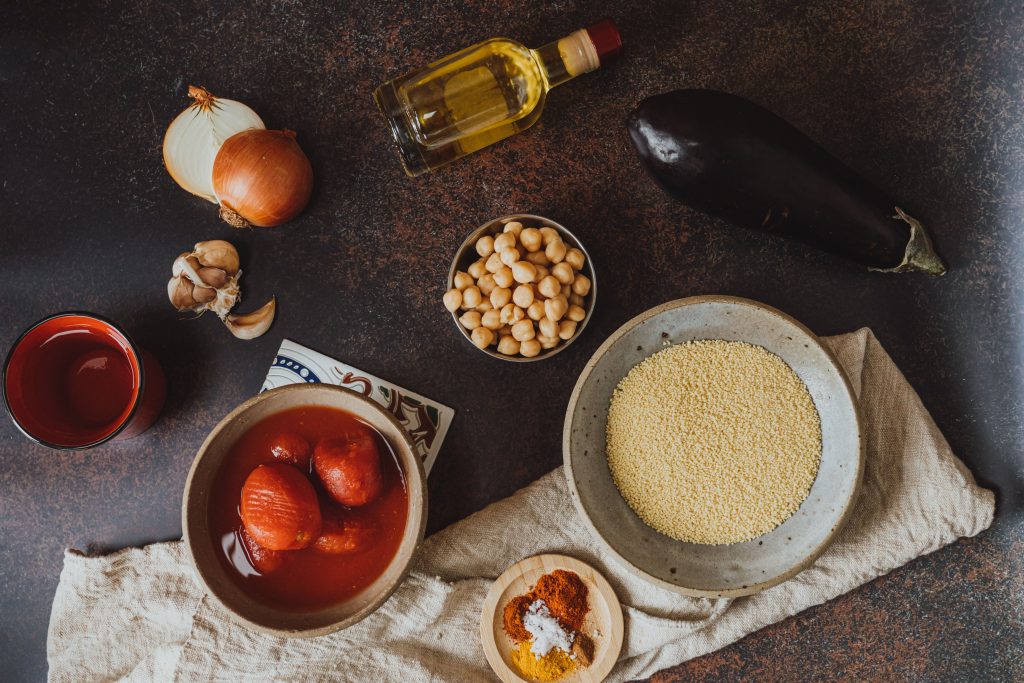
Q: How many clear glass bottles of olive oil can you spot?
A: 1